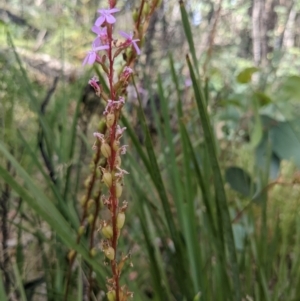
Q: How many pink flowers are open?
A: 4